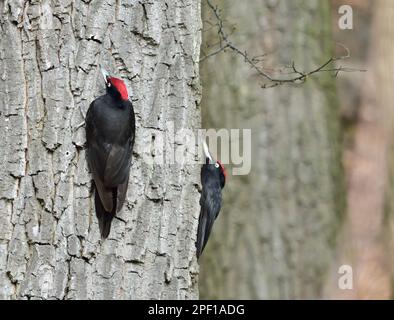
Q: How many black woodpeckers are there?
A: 2